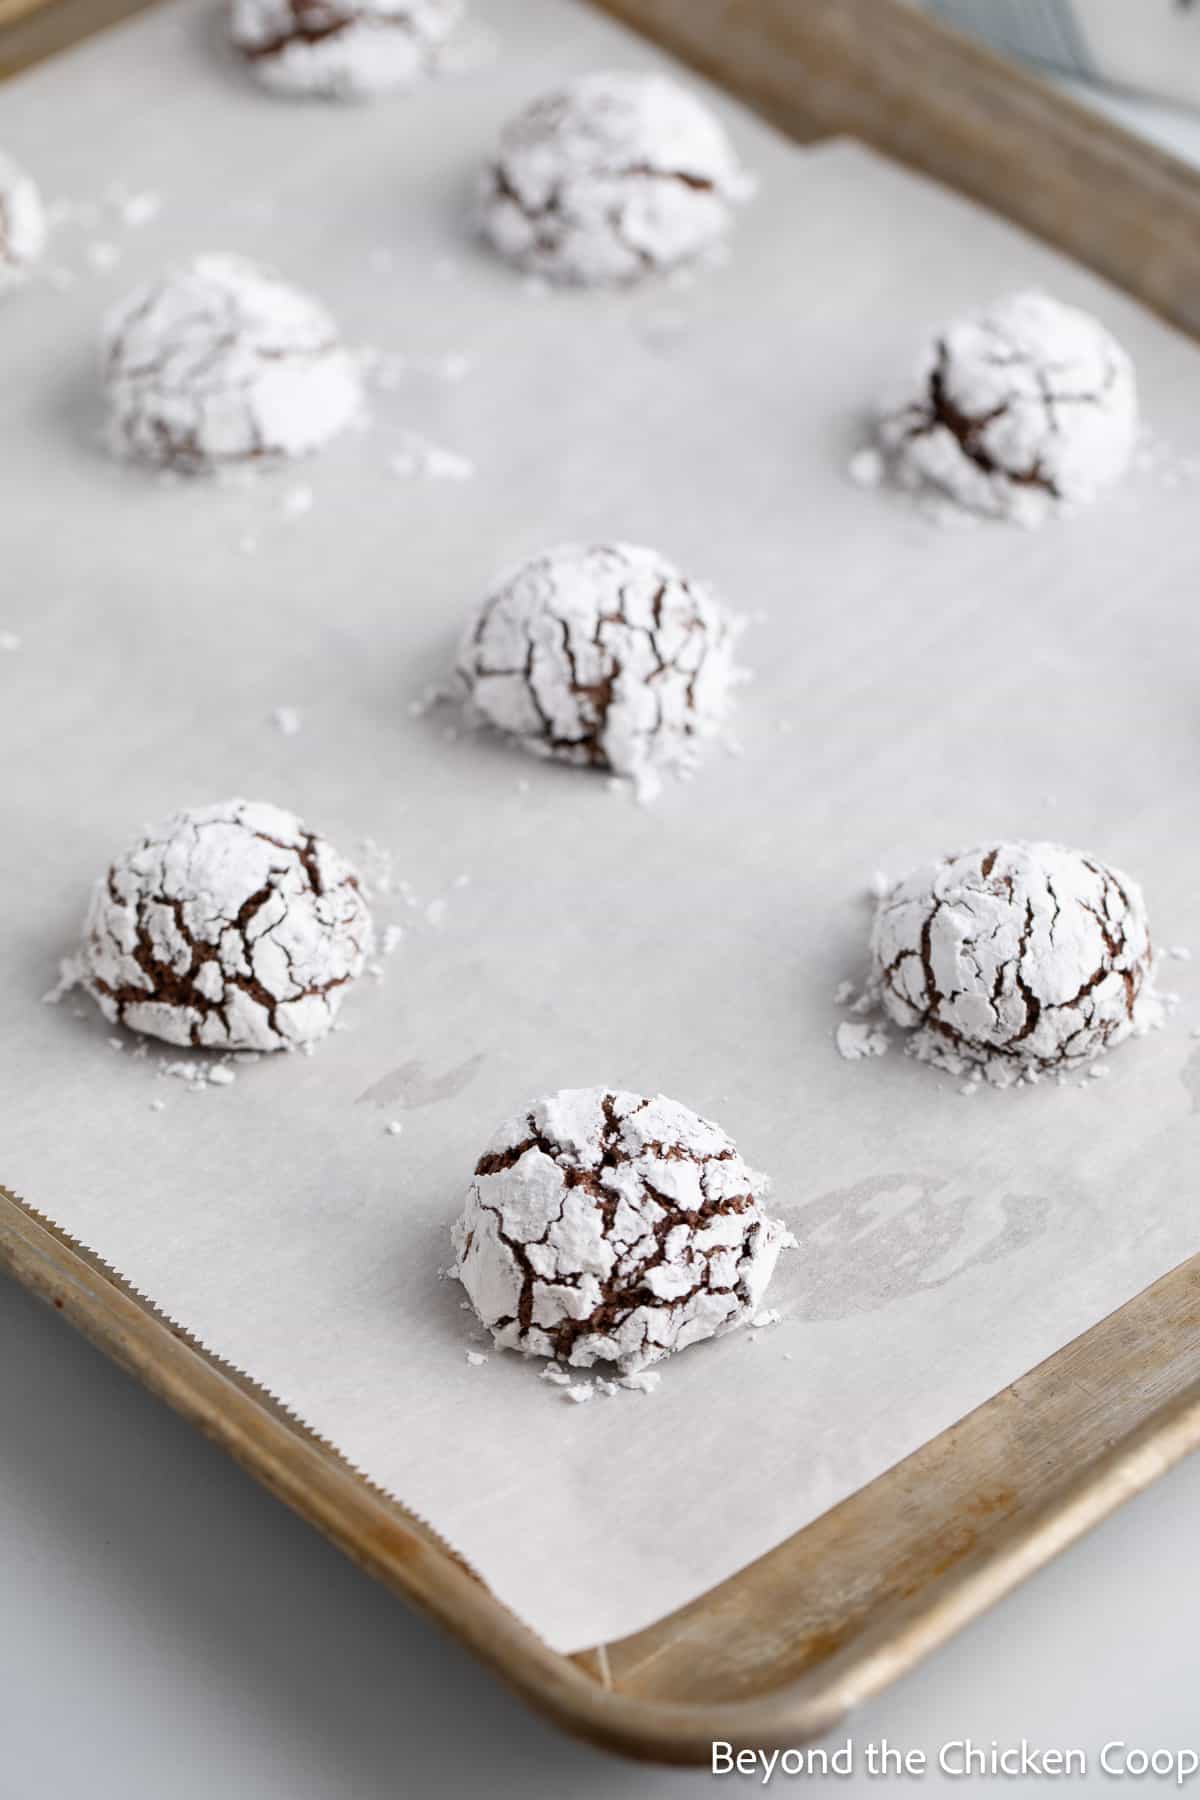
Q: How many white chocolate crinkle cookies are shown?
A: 9